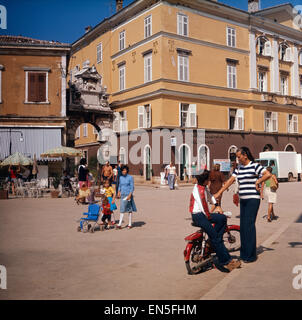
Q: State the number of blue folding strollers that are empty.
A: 1